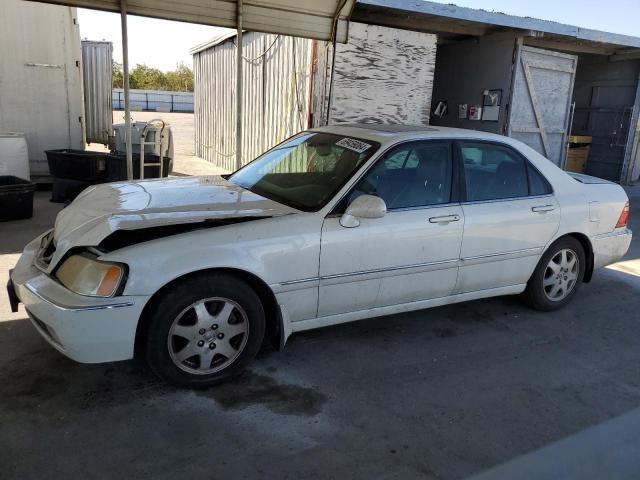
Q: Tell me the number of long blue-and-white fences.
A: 1